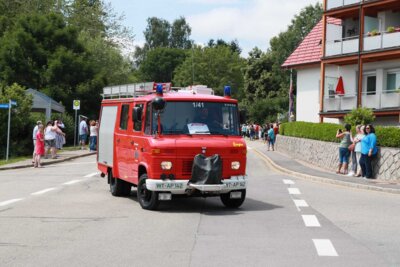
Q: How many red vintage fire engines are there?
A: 1